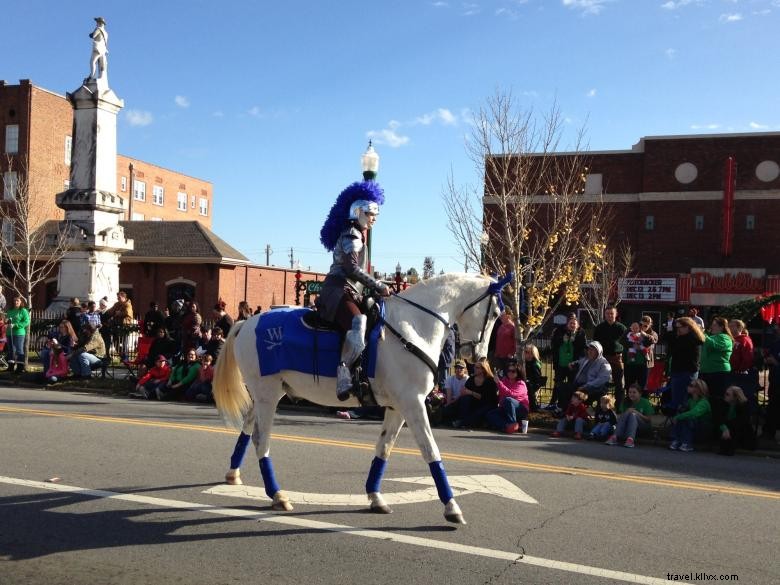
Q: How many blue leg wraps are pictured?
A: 4